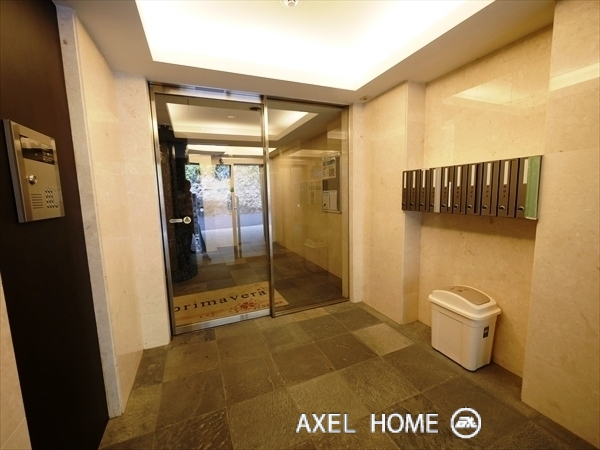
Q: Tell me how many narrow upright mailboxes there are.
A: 10